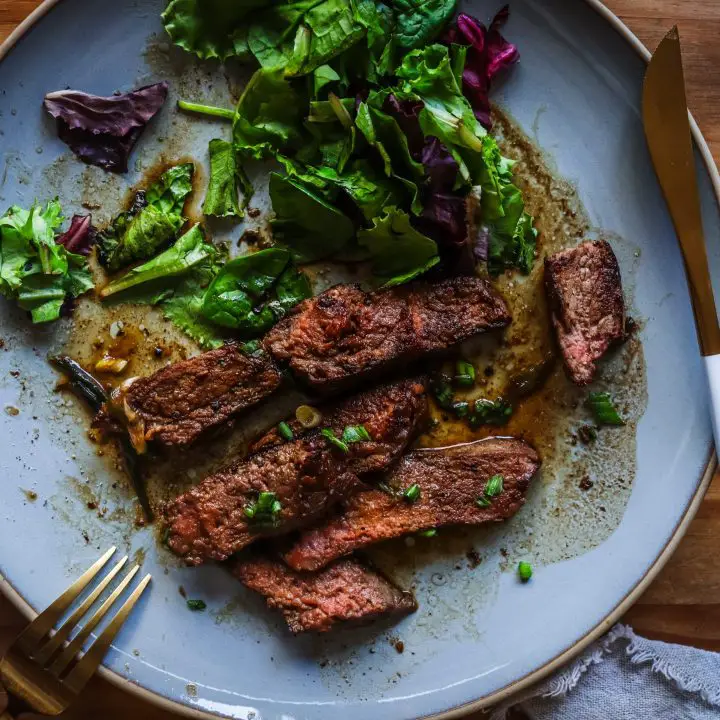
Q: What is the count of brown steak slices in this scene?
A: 7